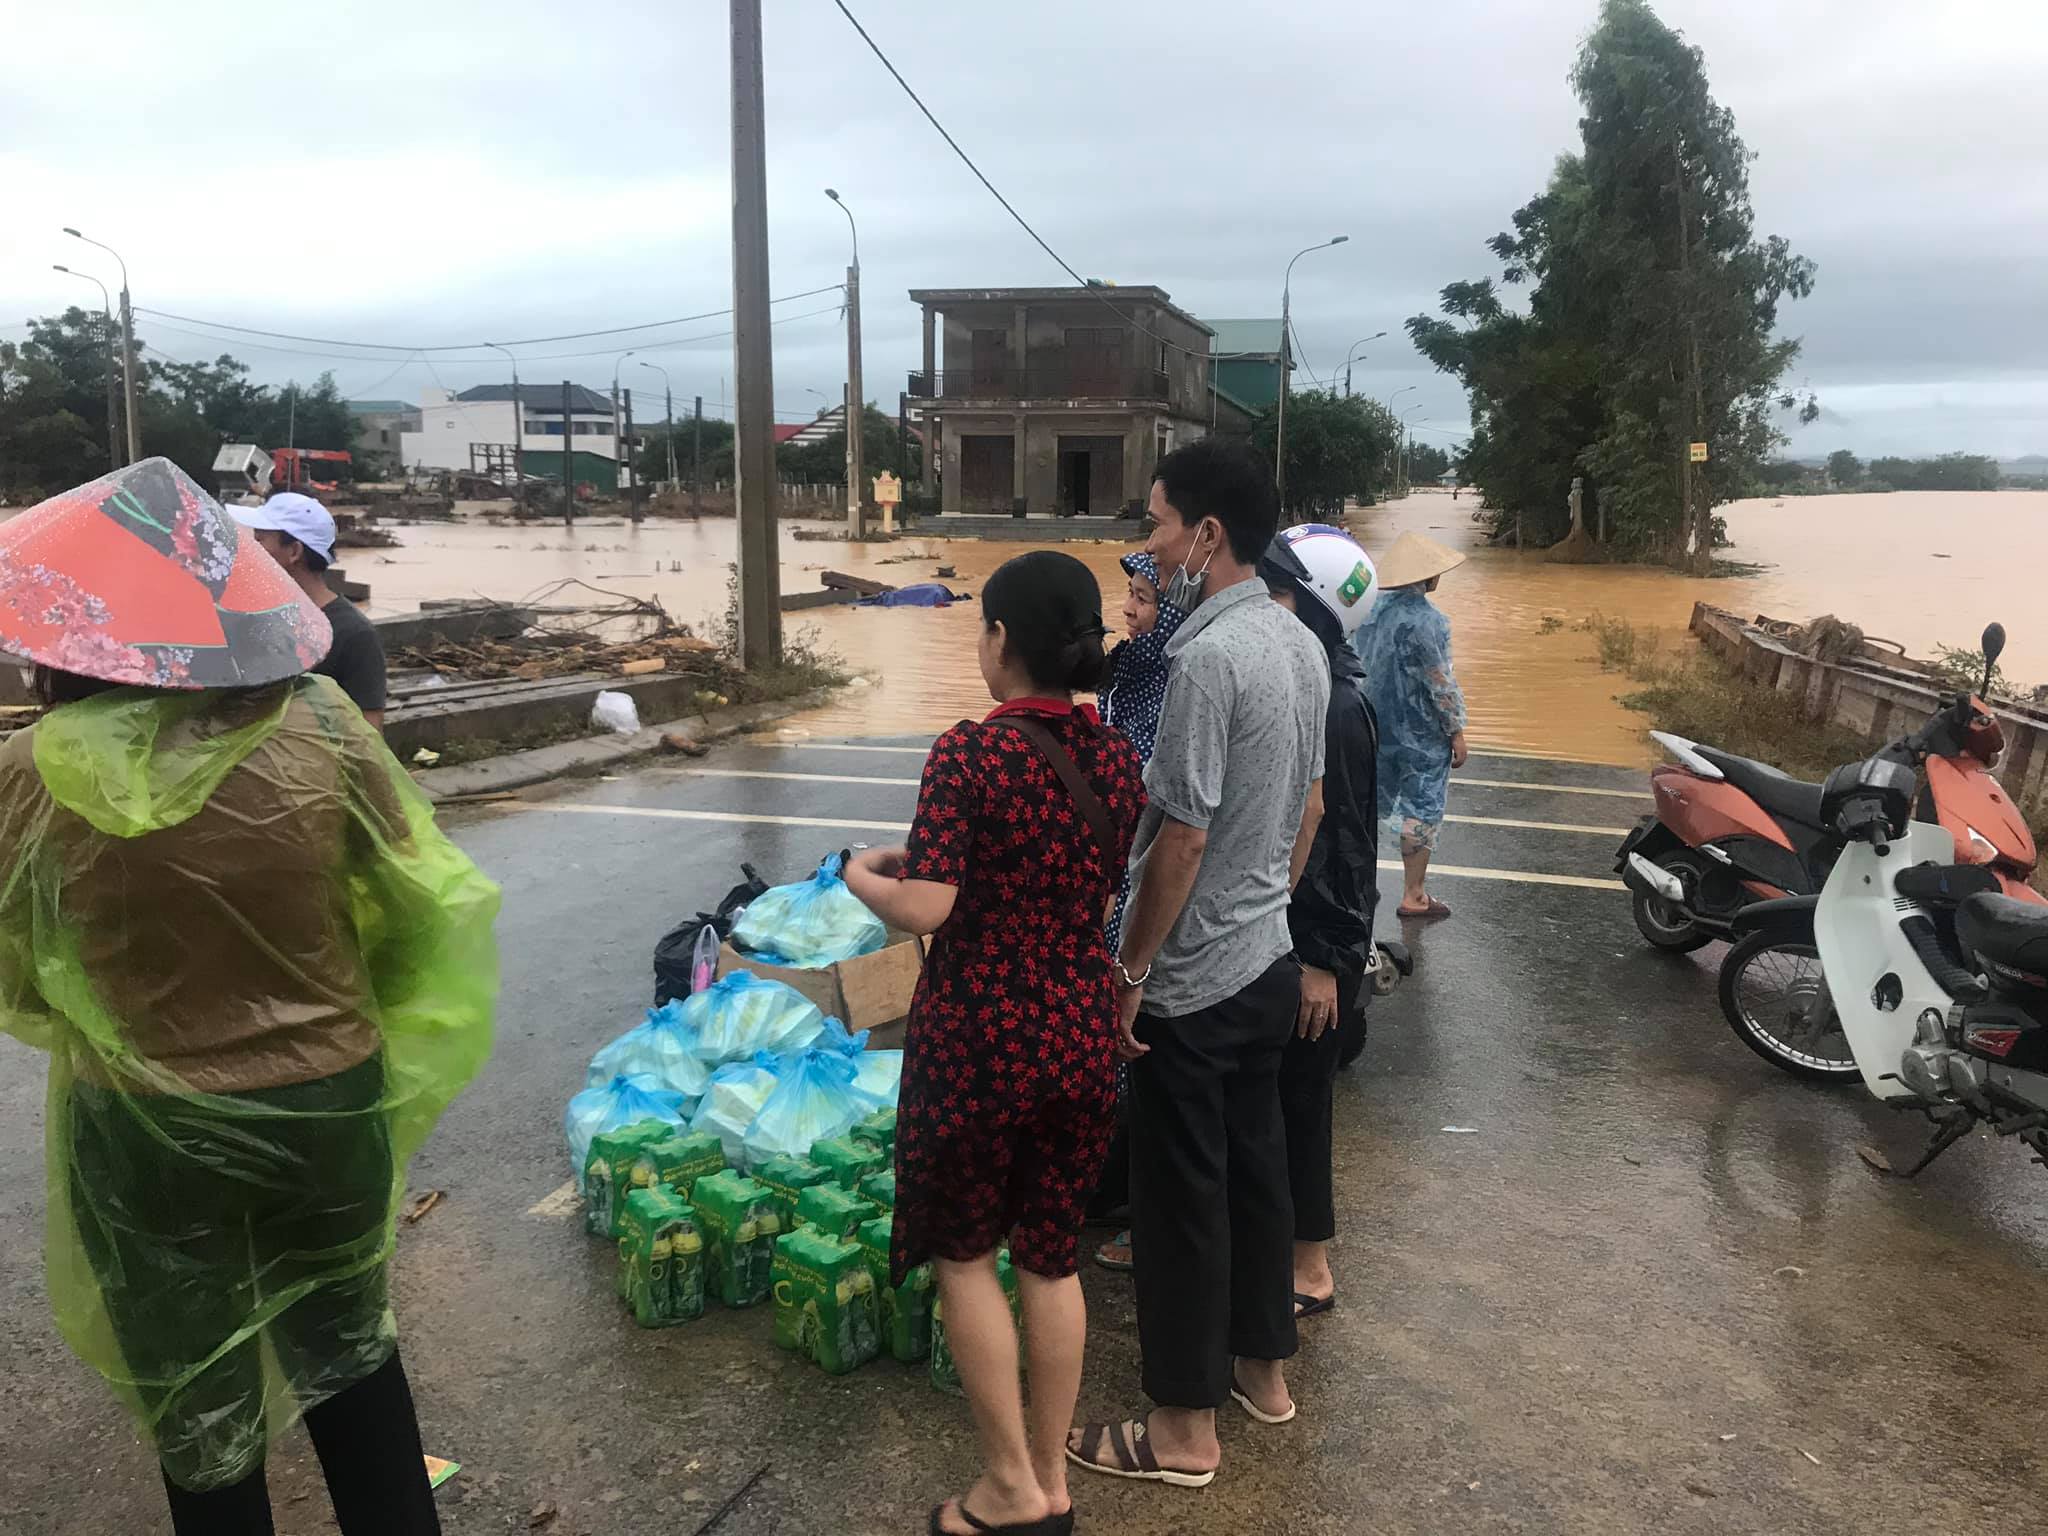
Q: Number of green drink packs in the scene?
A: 12